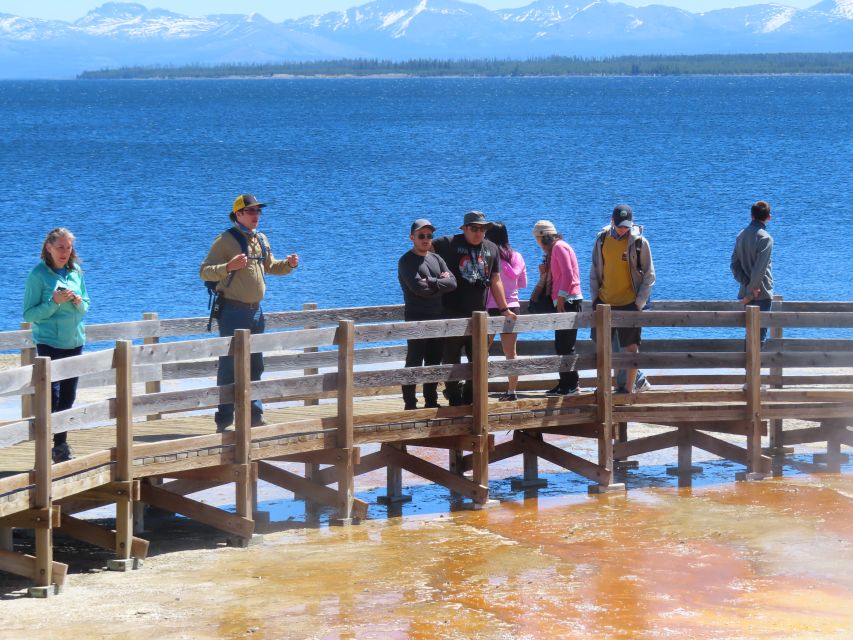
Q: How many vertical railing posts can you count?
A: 11